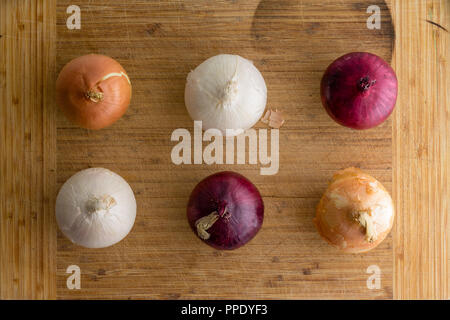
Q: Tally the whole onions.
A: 6